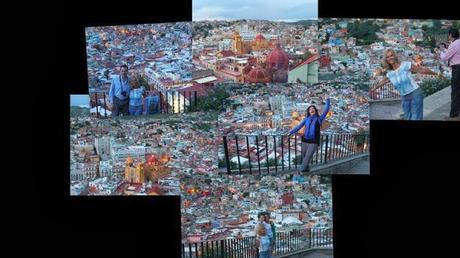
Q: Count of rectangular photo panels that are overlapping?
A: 6